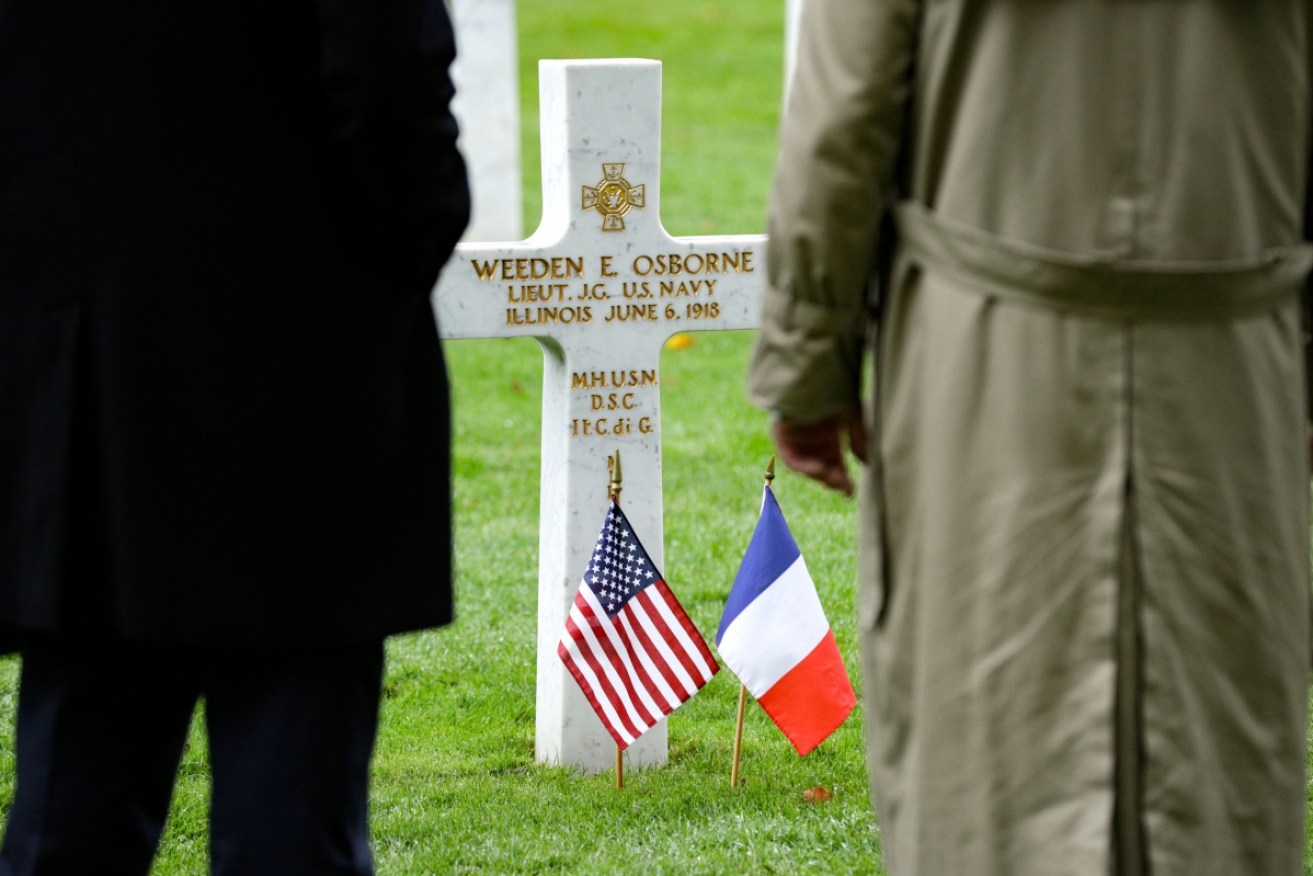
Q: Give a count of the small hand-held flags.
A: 2